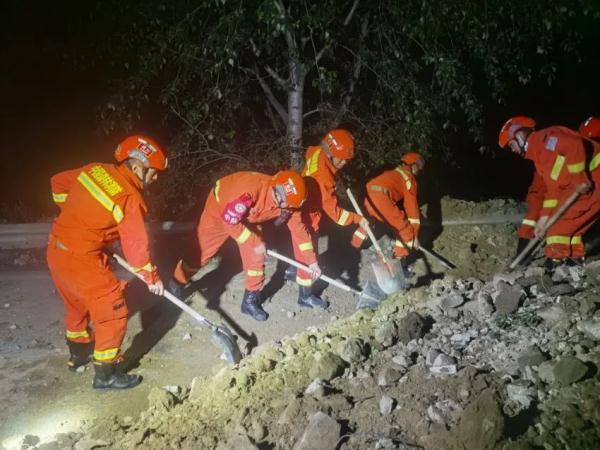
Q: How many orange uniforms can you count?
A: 6